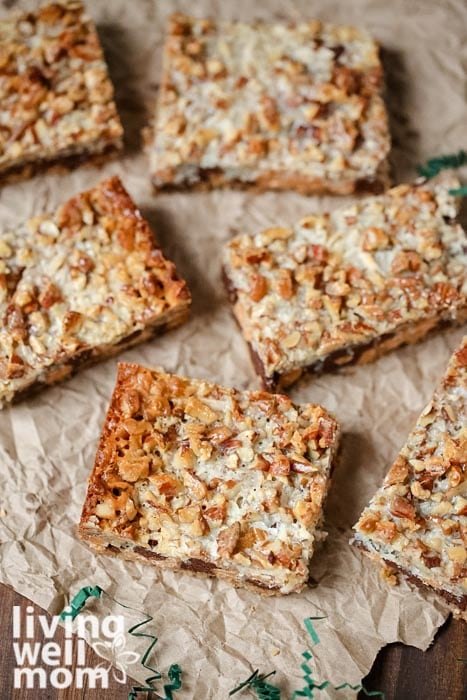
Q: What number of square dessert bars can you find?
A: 6